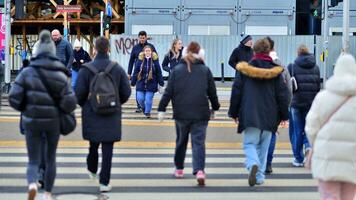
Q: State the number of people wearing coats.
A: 13